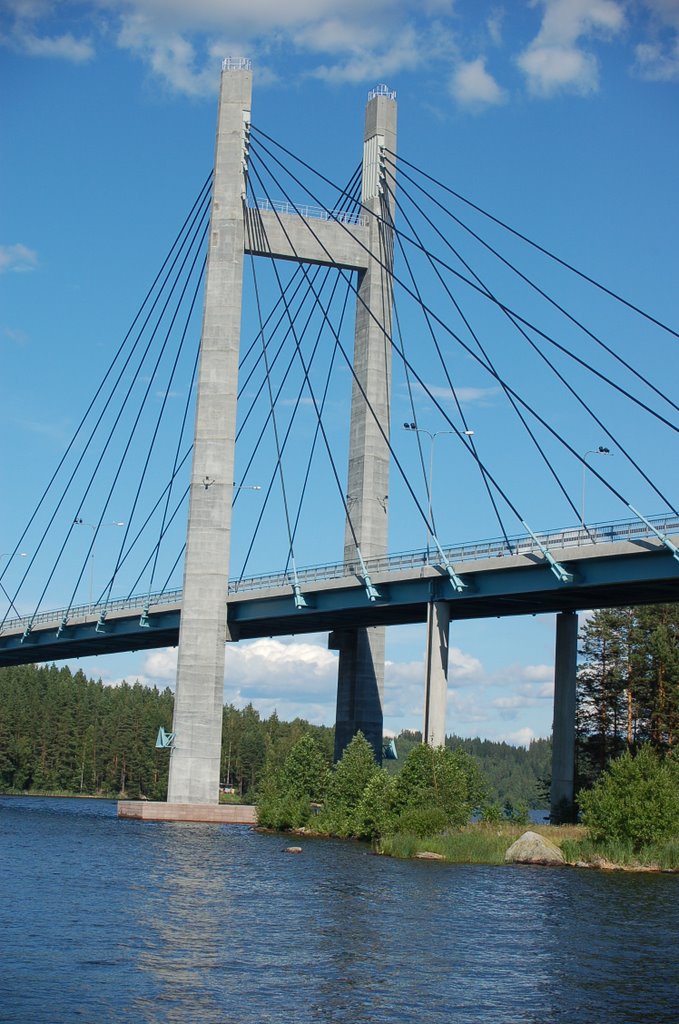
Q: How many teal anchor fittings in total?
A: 9